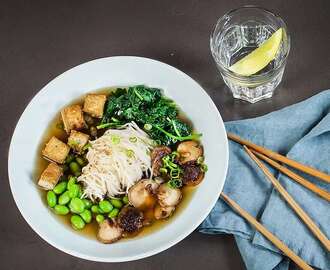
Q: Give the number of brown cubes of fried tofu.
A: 5